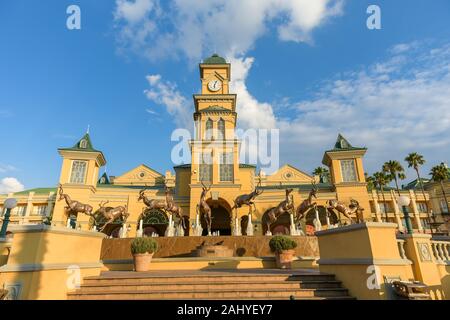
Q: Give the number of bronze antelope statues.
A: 9